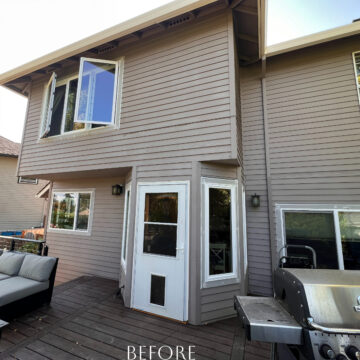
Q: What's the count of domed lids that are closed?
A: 1